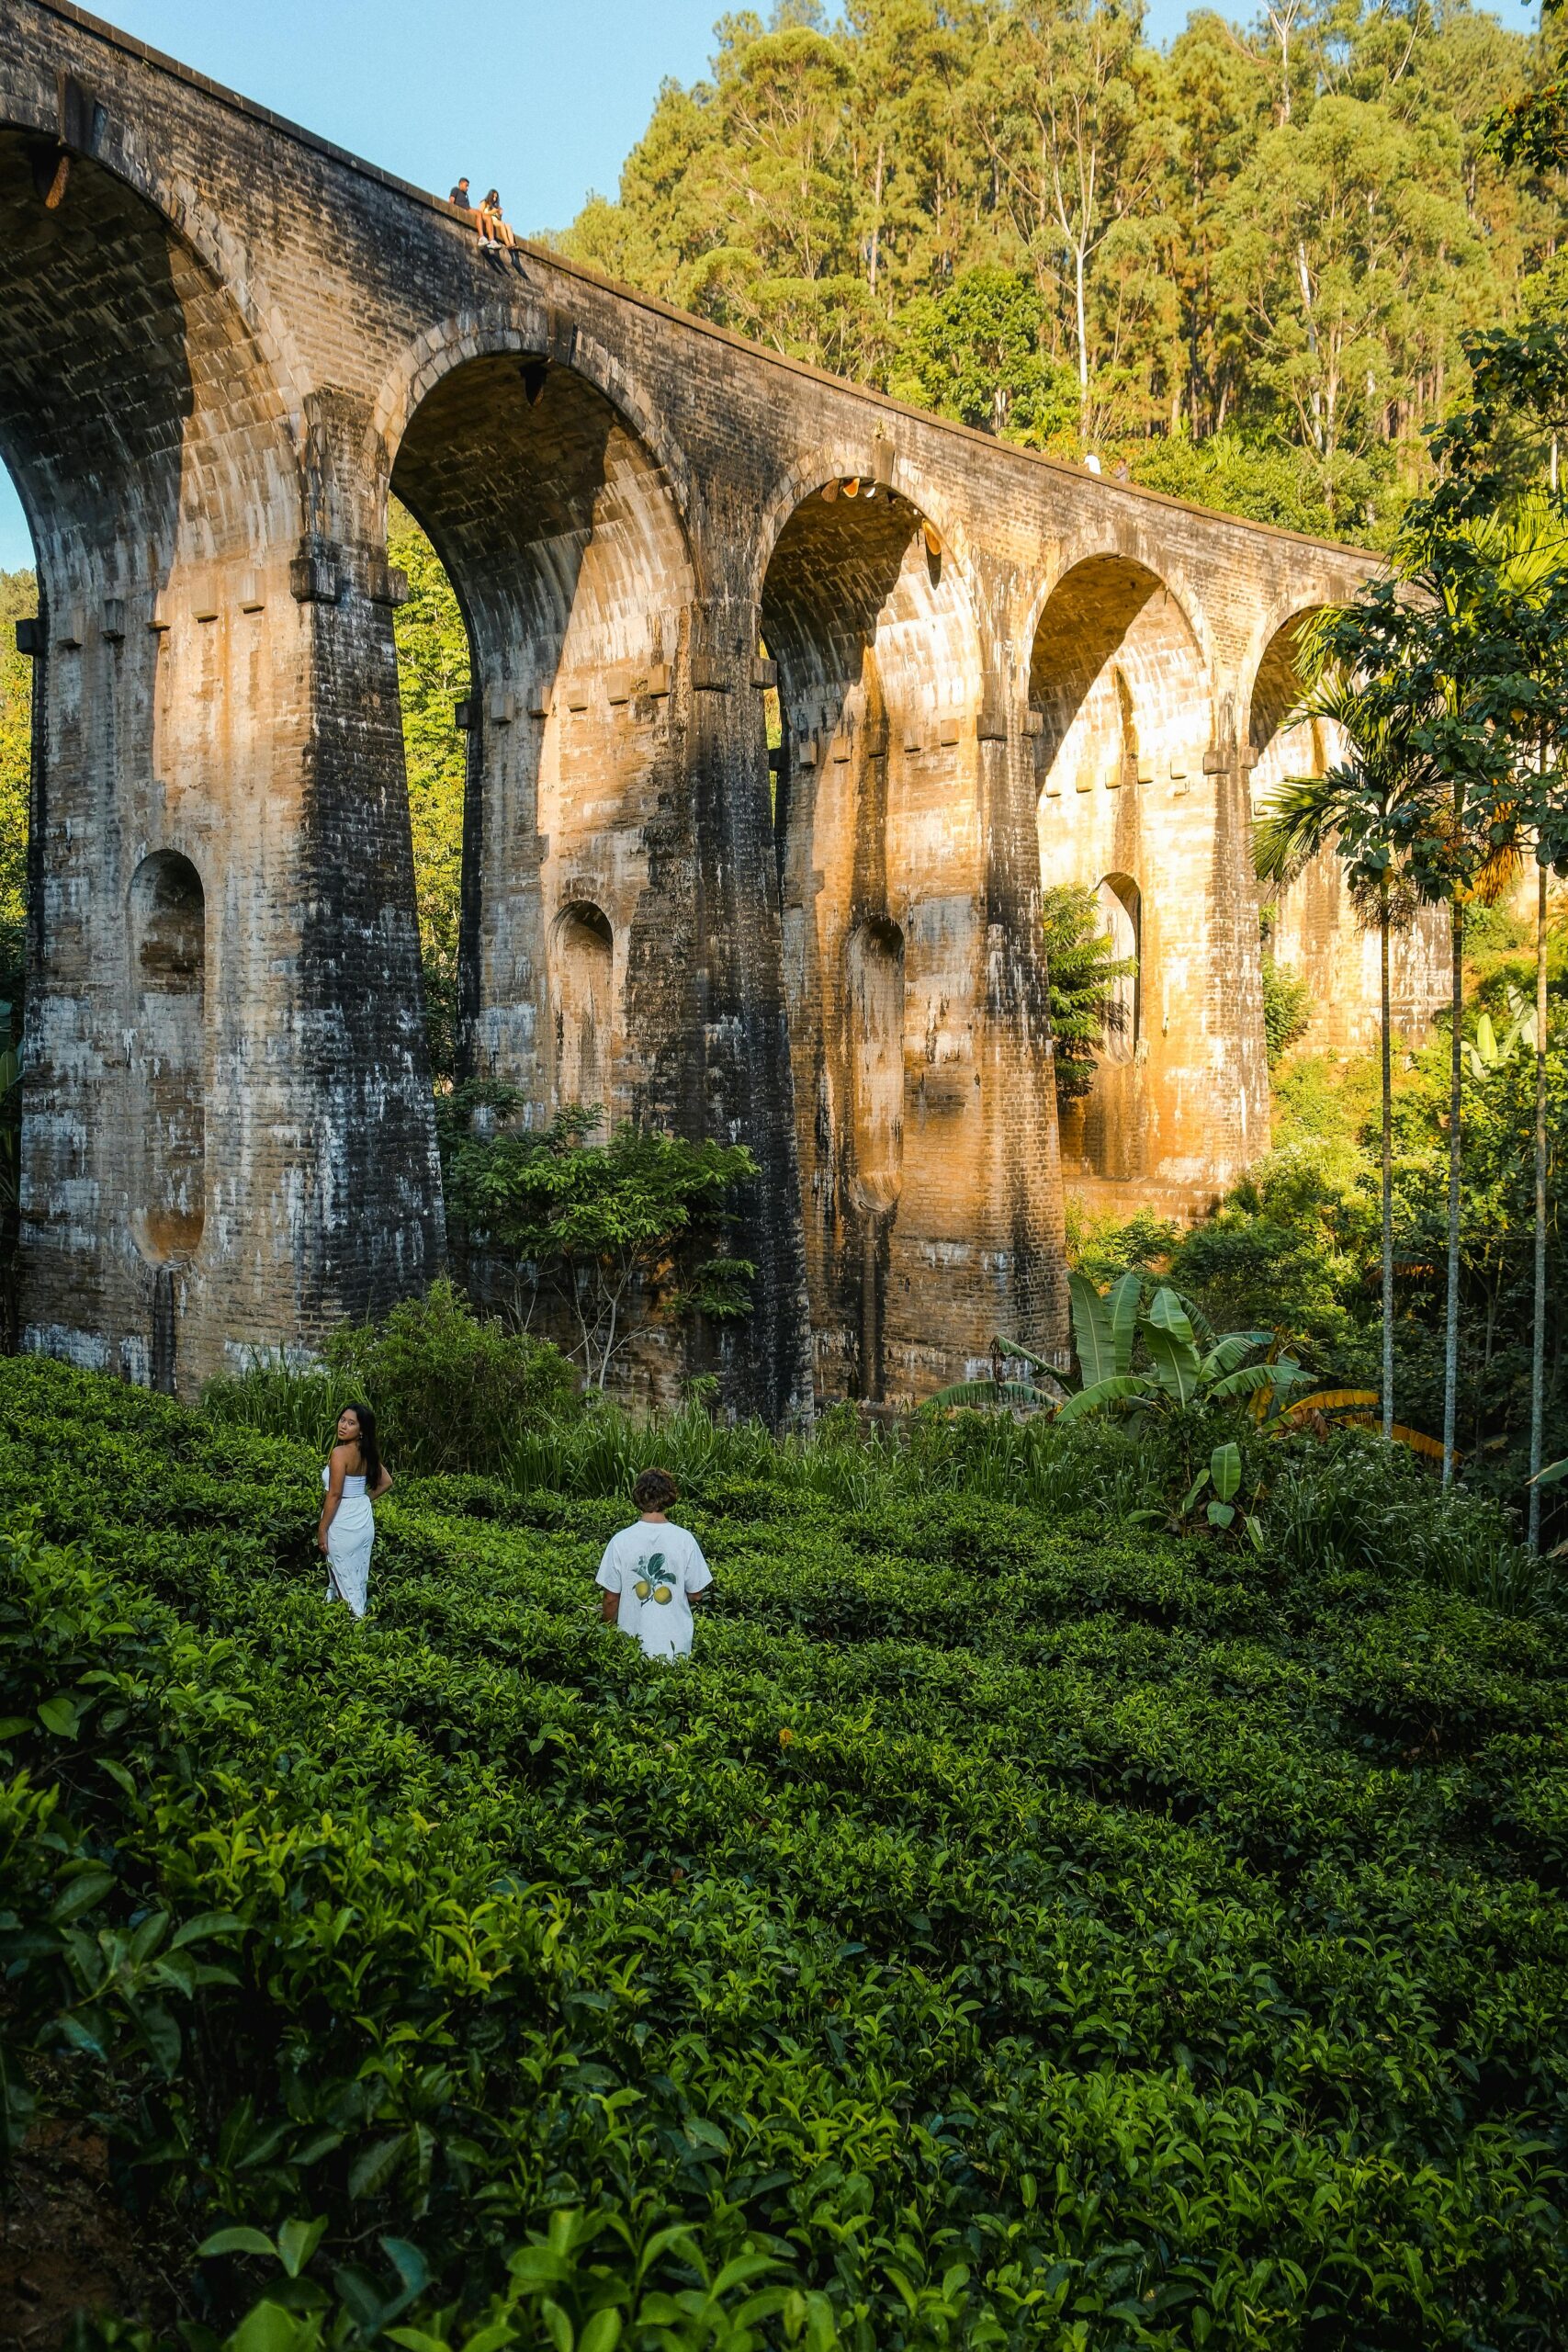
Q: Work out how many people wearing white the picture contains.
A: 3